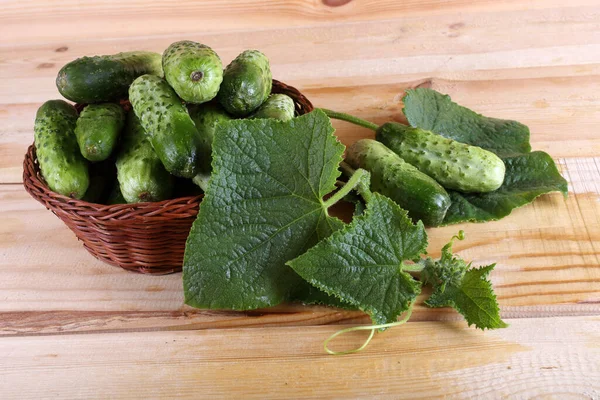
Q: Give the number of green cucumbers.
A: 11